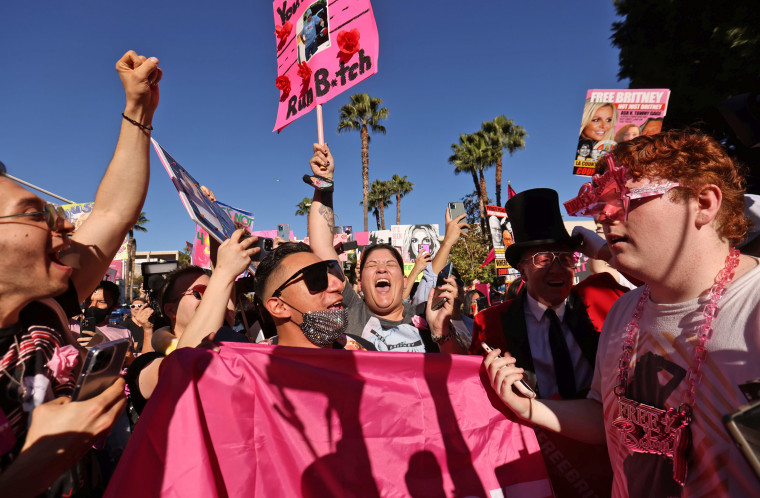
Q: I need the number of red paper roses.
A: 4